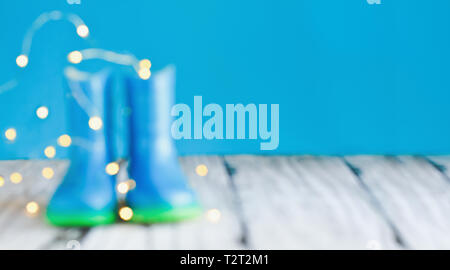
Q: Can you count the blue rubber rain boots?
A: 2